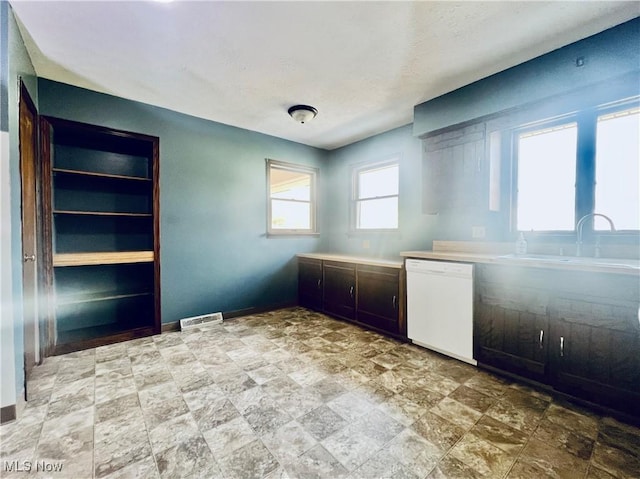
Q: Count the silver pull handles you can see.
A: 5